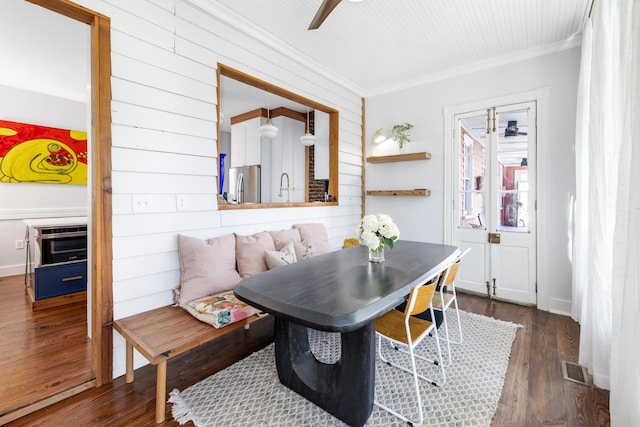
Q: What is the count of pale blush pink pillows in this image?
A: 4